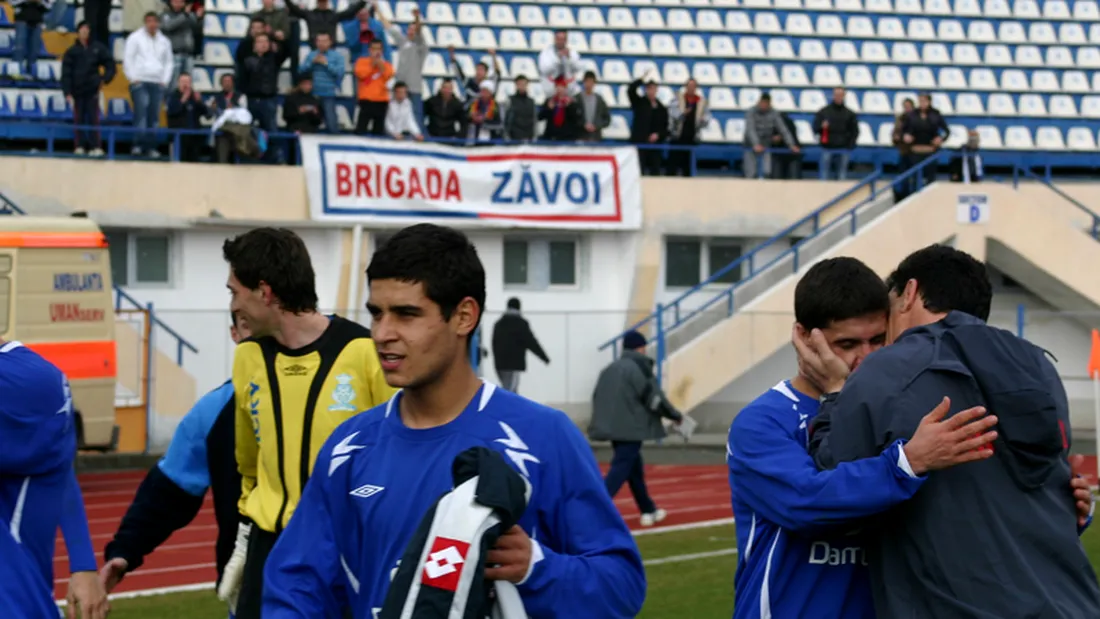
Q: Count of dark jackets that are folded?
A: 1